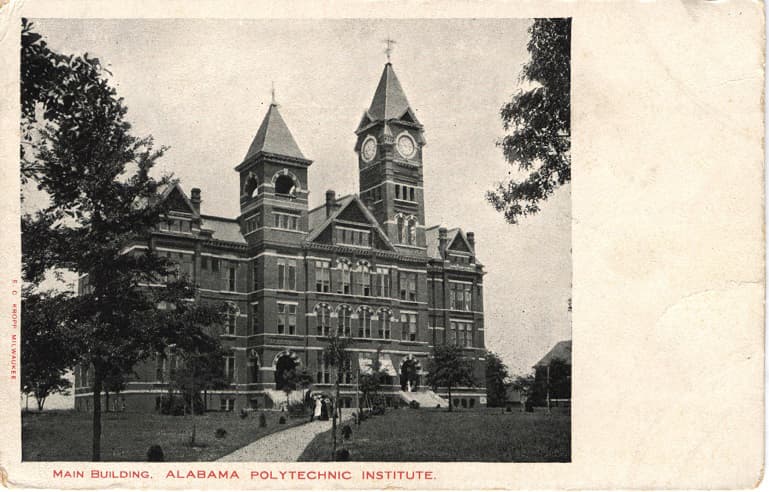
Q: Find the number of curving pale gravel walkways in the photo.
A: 1